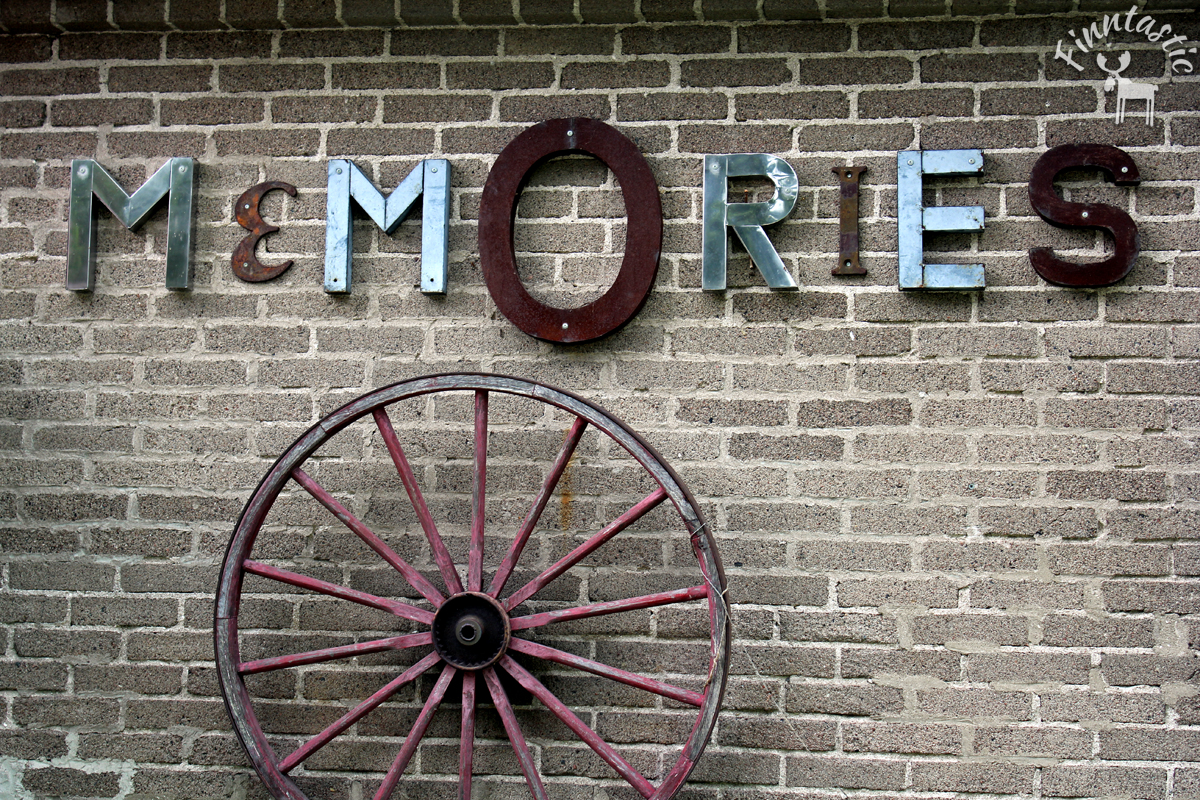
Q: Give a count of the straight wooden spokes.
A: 14